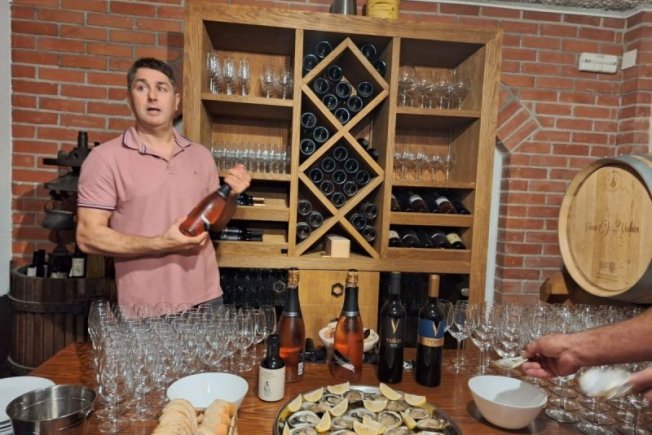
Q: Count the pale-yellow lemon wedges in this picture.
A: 12